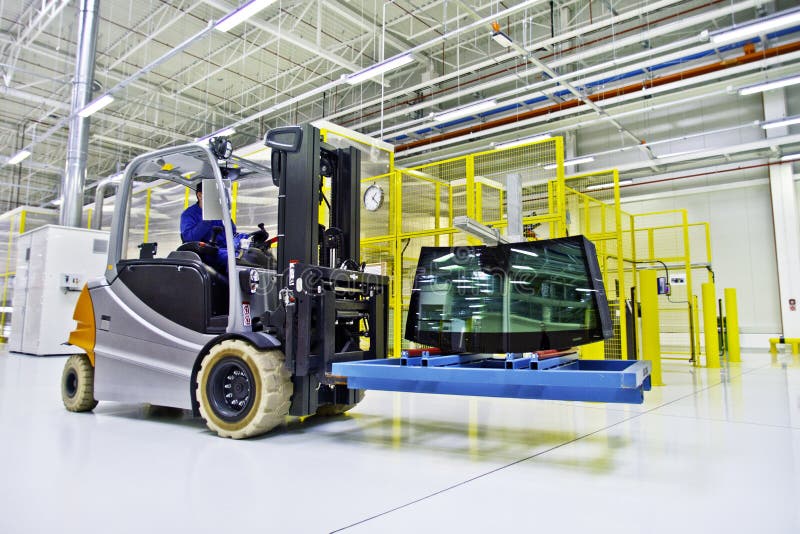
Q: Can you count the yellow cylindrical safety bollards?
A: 3